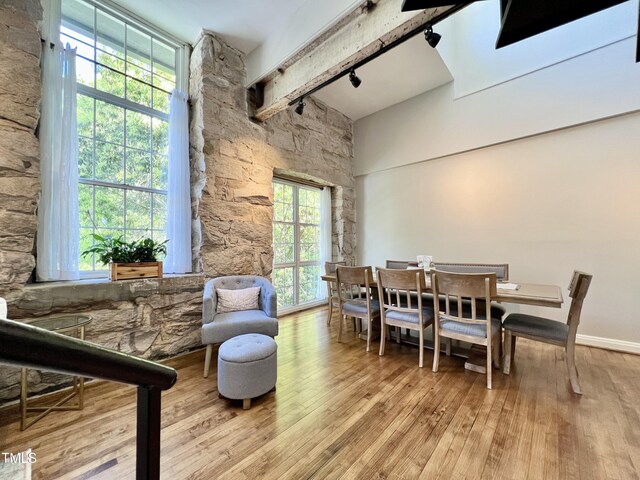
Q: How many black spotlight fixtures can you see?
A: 3